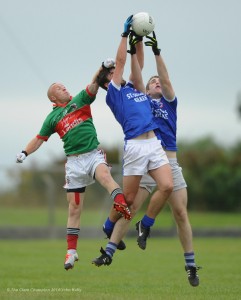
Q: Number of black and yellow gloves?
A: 2